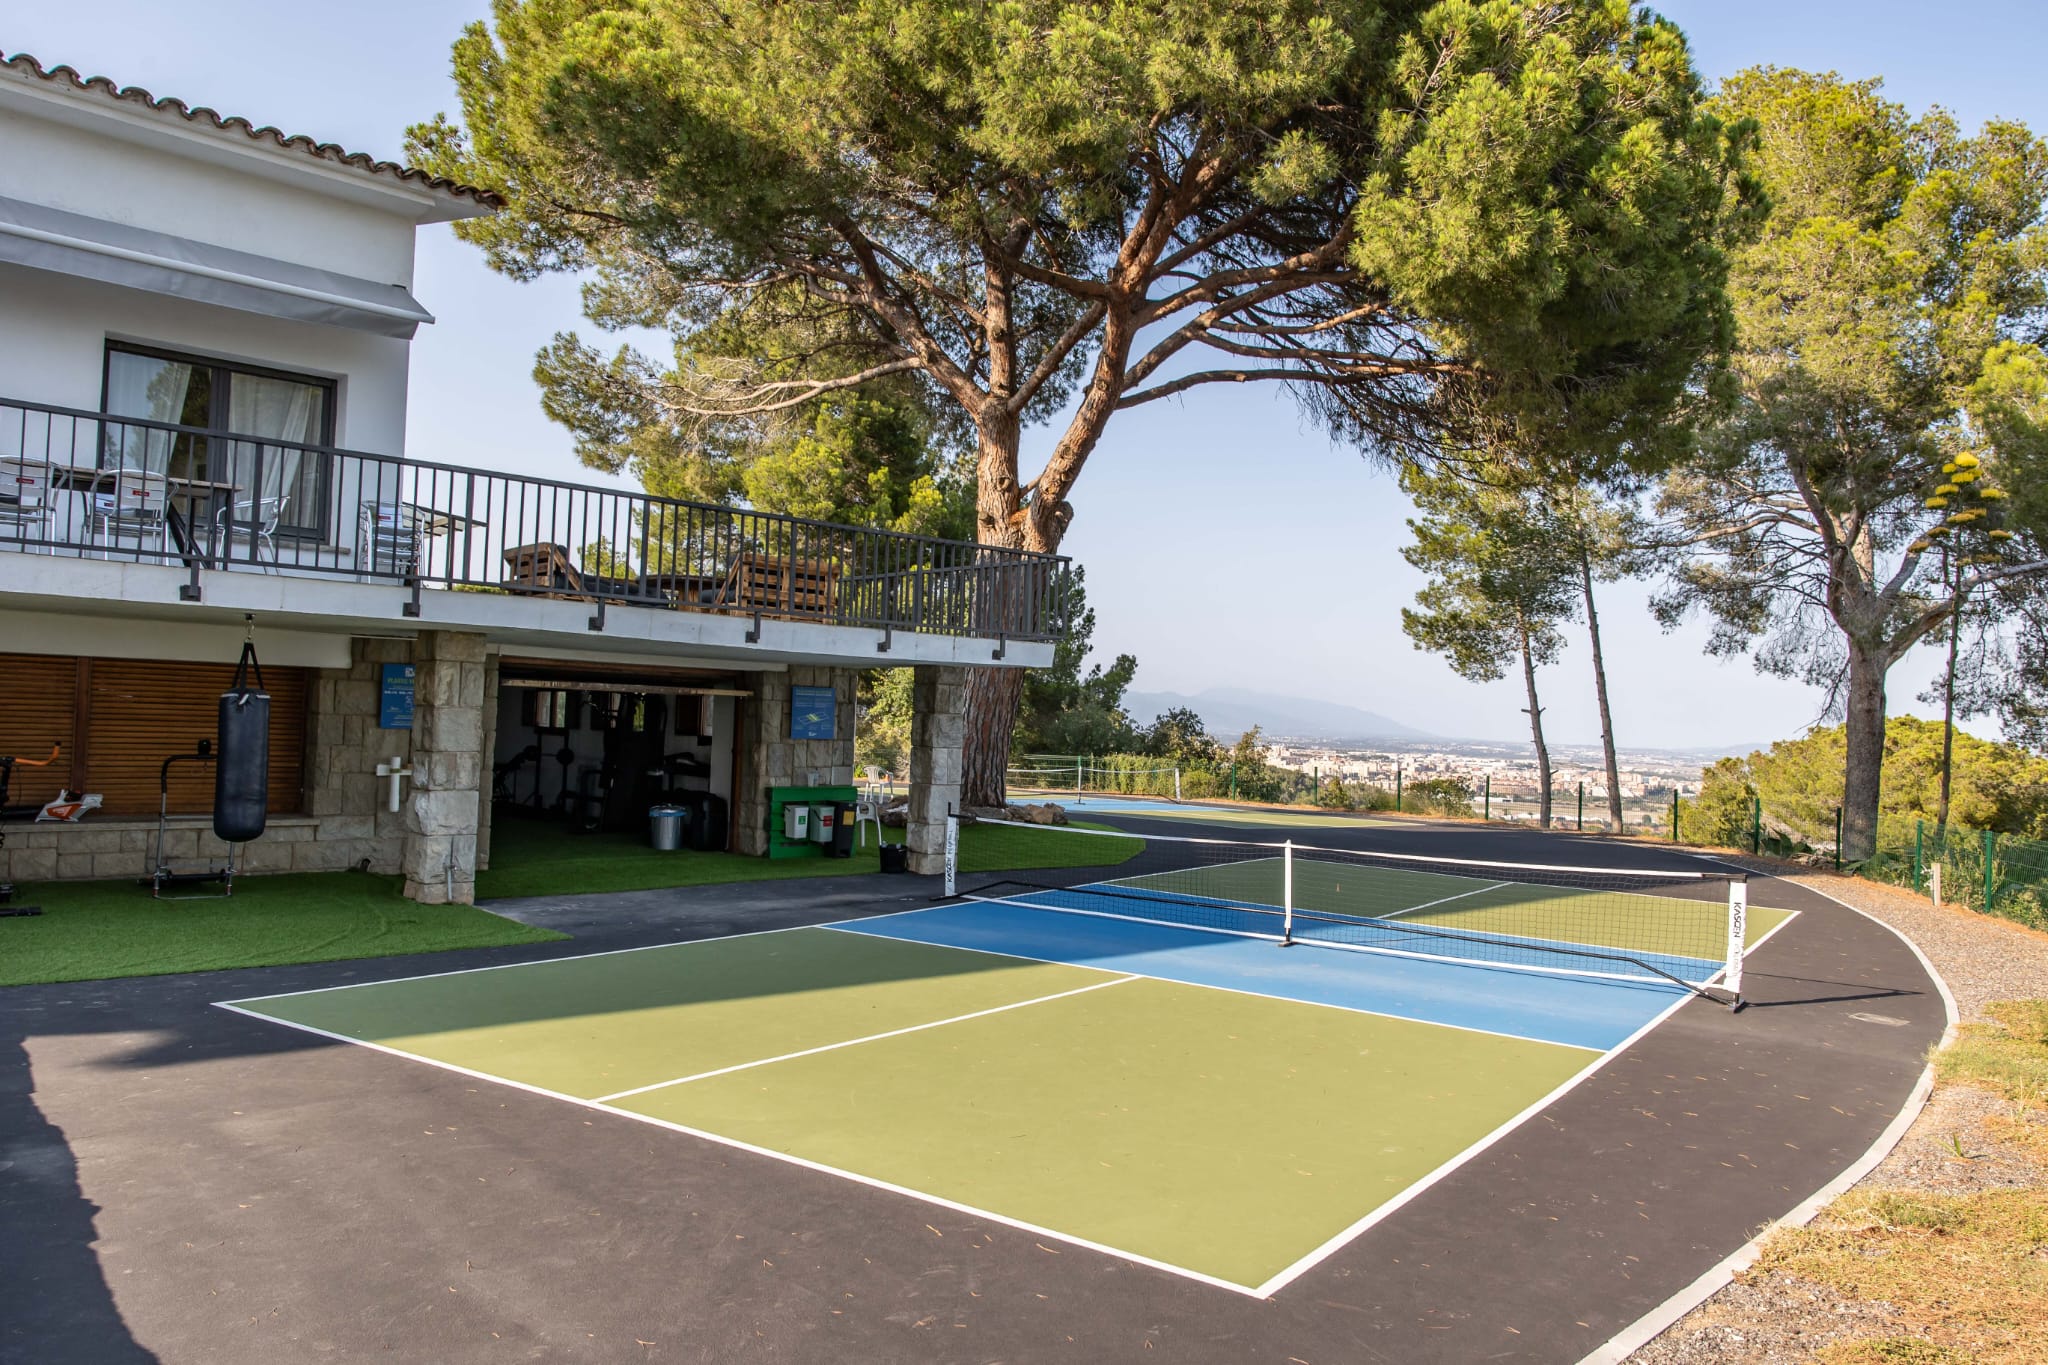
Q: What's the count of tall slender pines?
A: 2